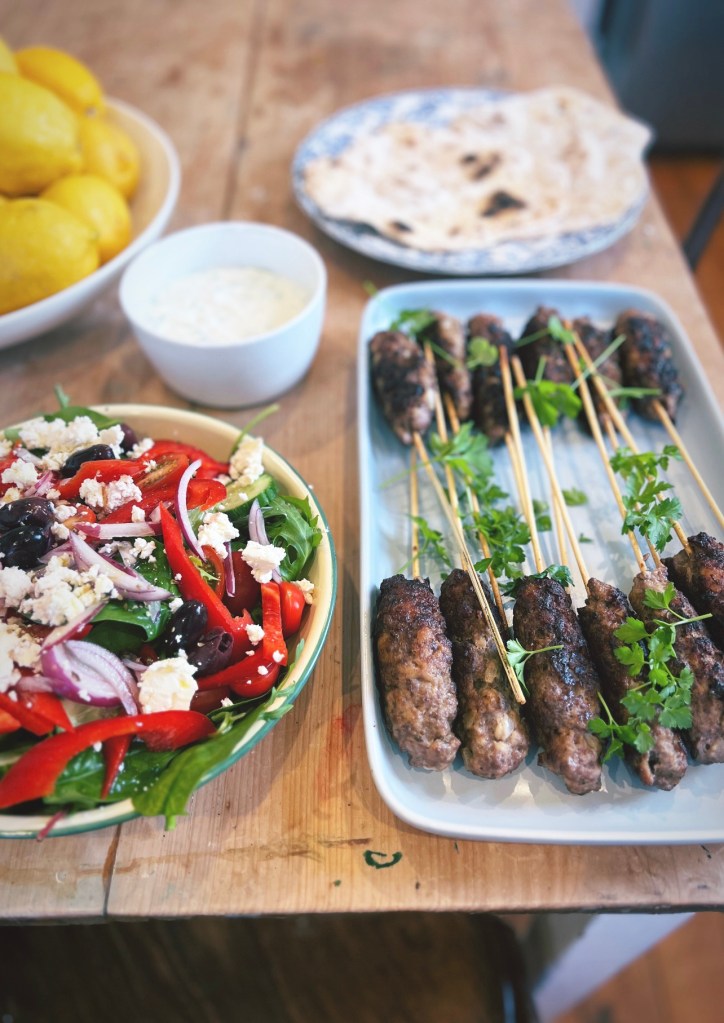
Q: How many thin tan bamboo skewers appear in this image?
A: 12